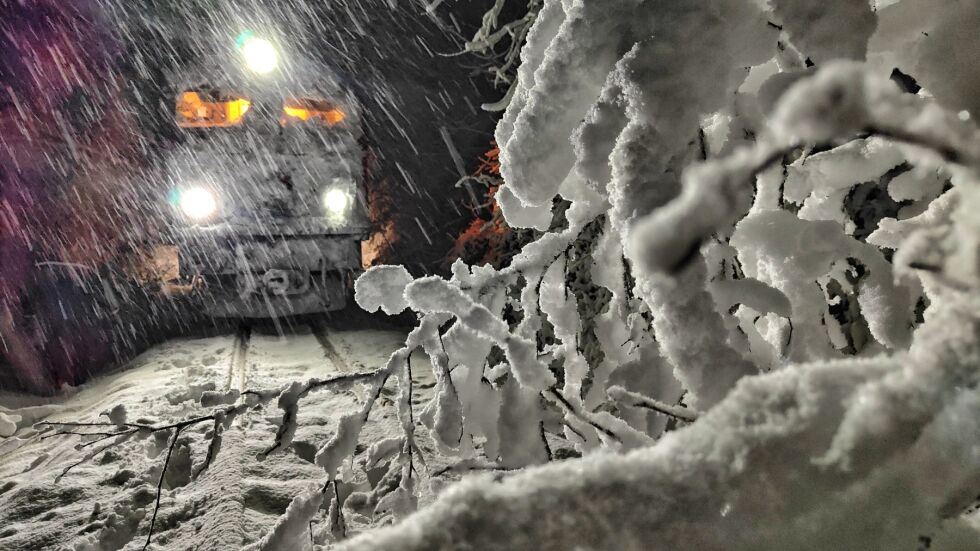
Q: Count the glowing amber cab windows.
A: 2